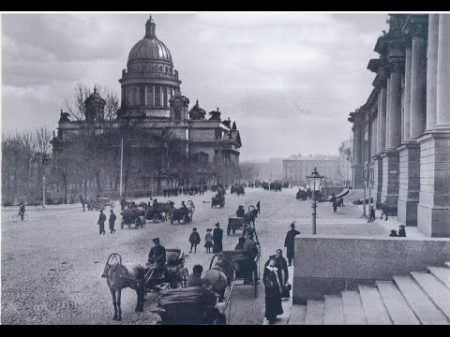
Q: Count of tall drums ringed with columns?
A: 1